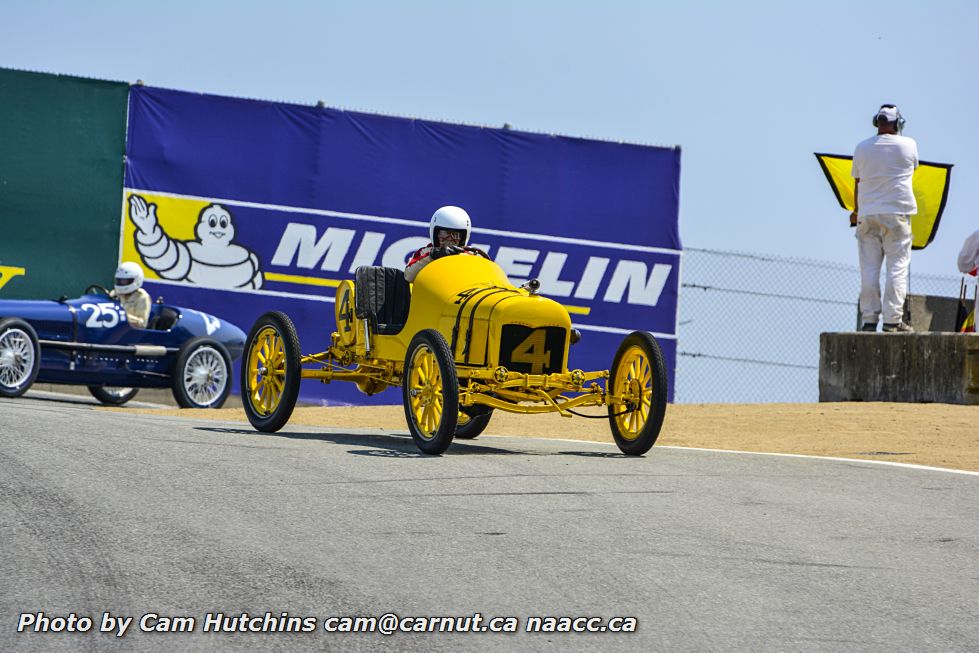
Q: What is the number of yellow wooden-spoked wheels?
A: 4